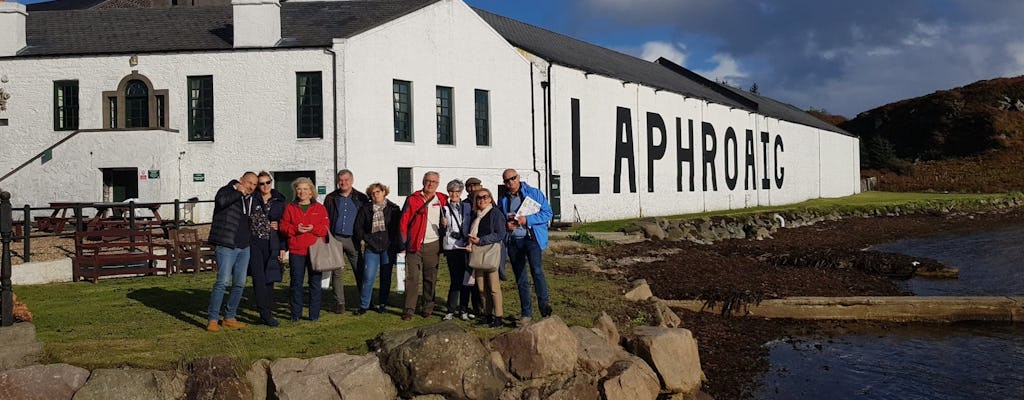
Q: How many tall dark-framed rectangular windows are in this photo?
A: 6